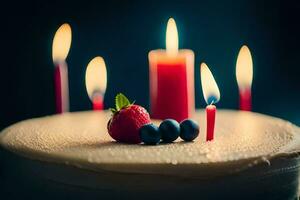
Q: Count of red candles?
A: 5